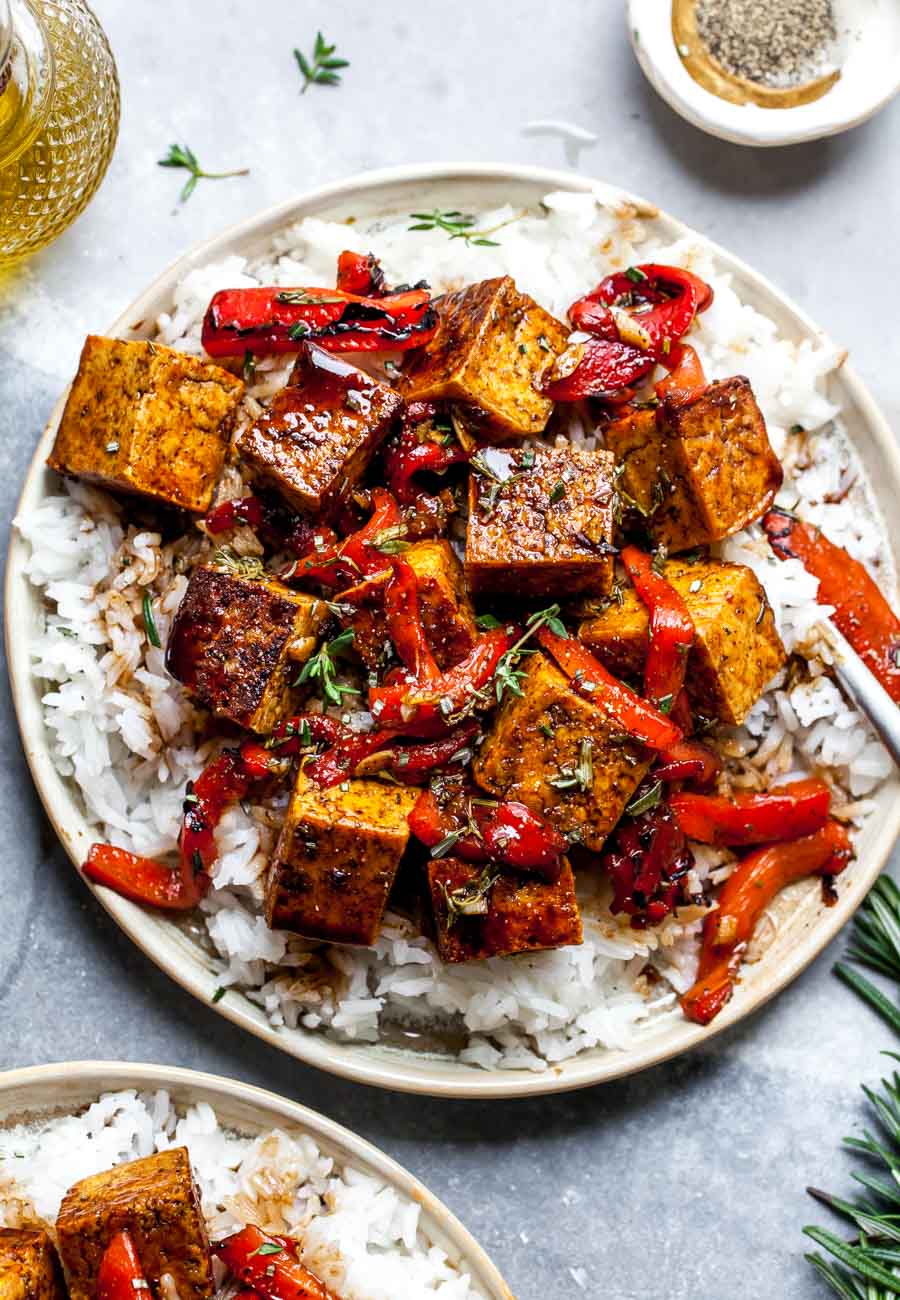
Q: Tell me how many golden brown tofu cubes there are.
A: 13